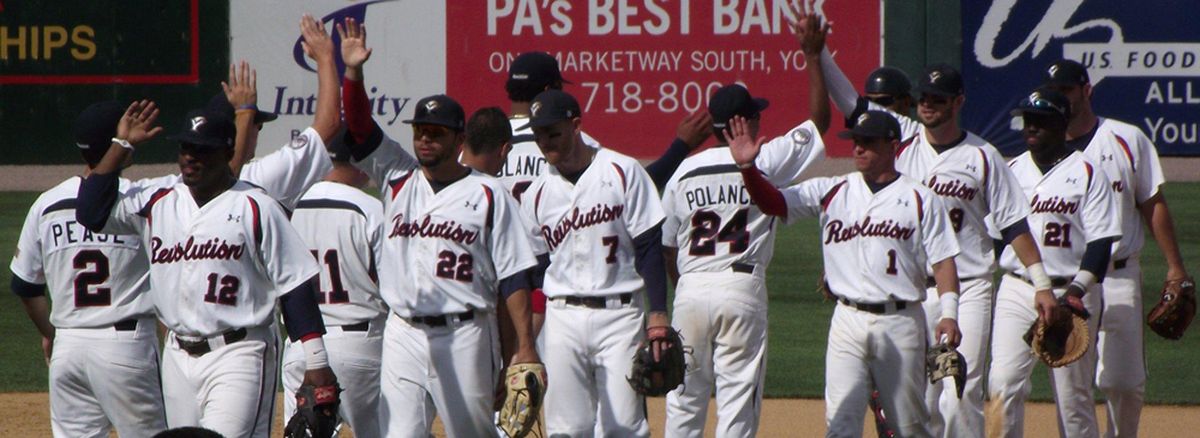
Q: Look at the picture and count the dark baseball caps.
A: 12